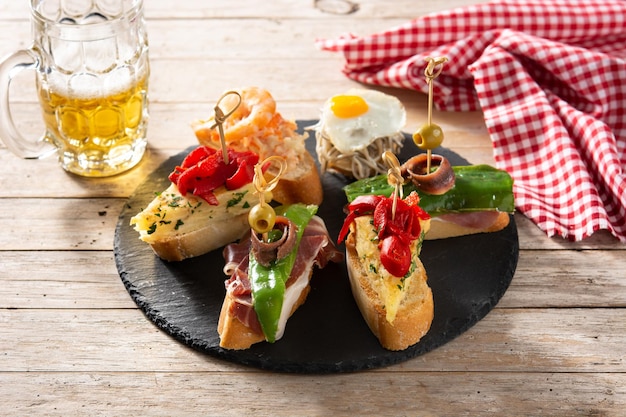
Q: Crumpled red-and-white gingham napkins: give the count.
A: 1